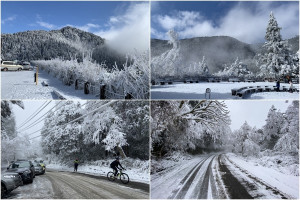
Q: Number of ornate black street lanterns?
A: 0